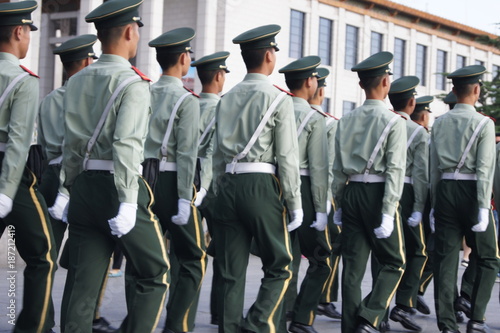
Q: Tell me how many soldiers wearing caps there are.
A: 13